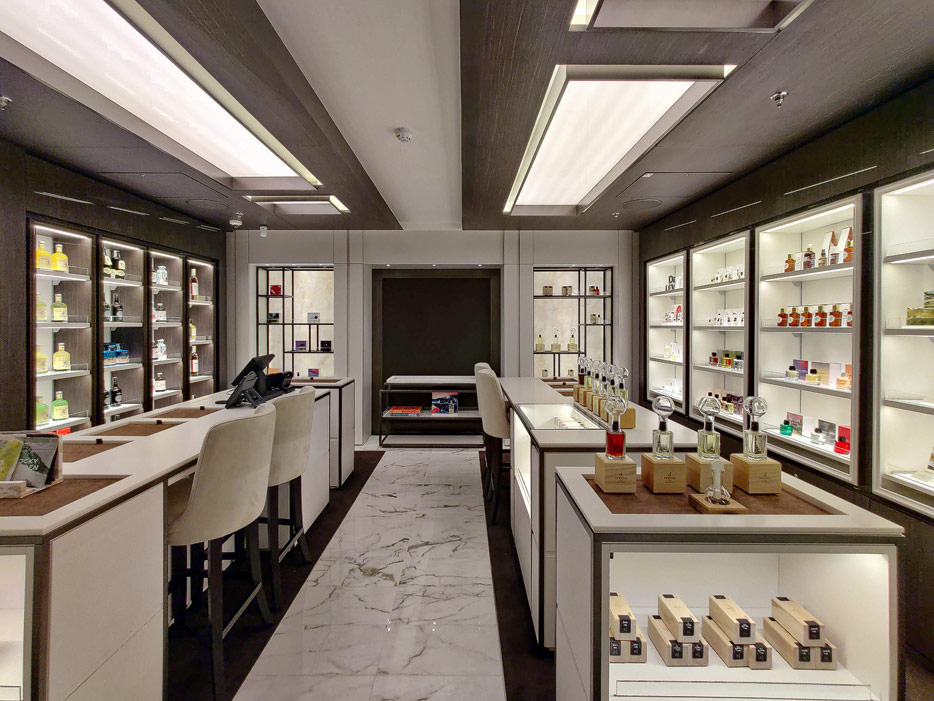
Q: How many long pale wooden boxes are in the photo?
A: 12